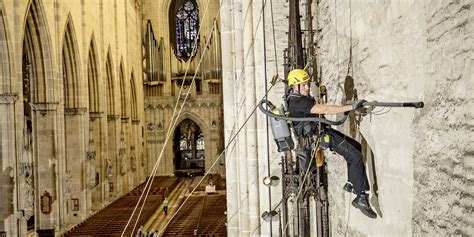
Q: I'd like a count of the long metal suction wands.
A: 1